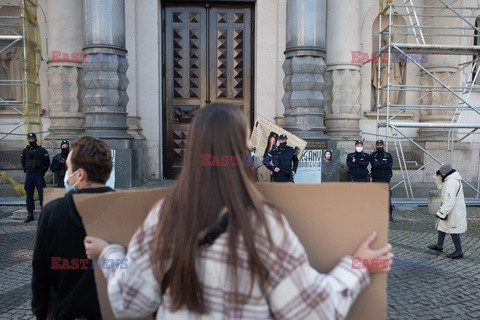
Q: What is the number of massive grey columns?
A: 2